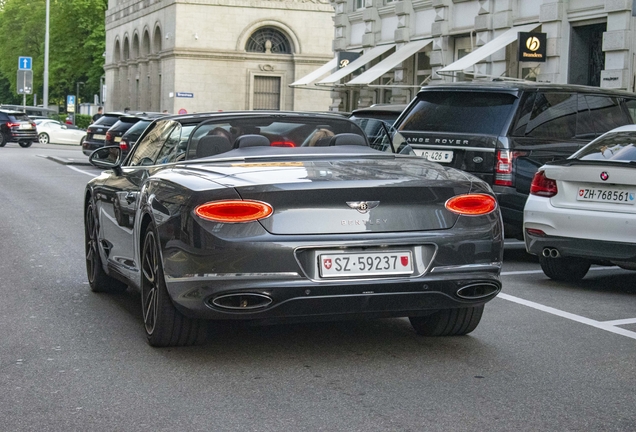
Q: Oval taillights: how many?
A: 2